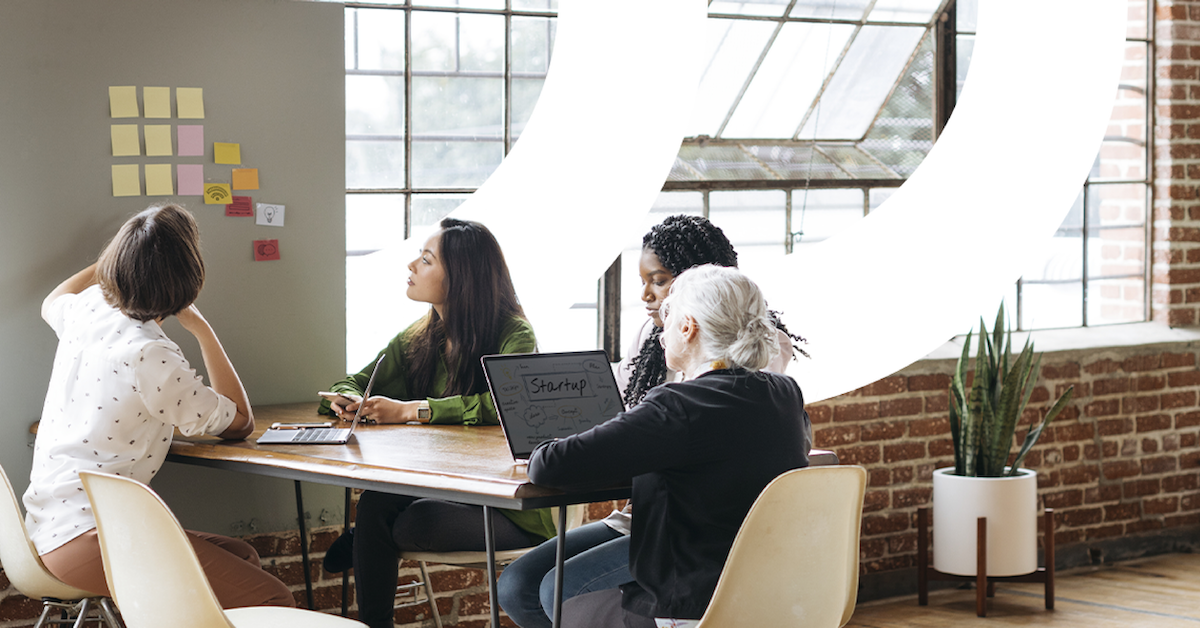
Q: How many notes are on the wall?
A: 15